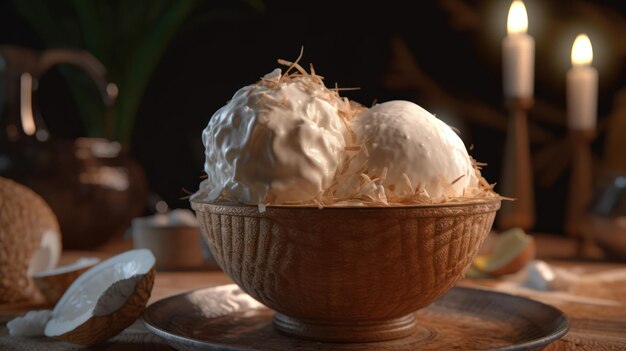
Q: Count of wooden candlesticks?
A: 2